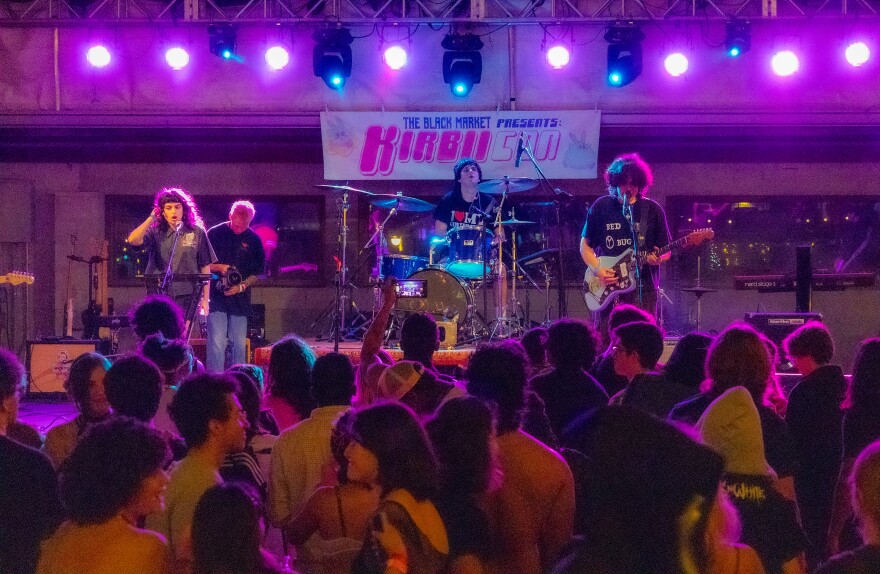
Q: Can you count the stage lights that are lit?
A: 13